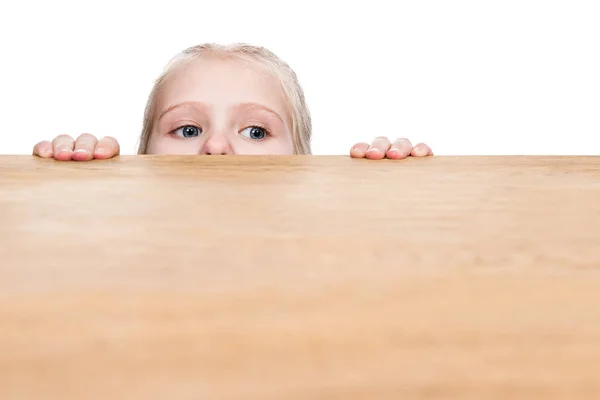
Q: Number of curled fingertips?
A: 8